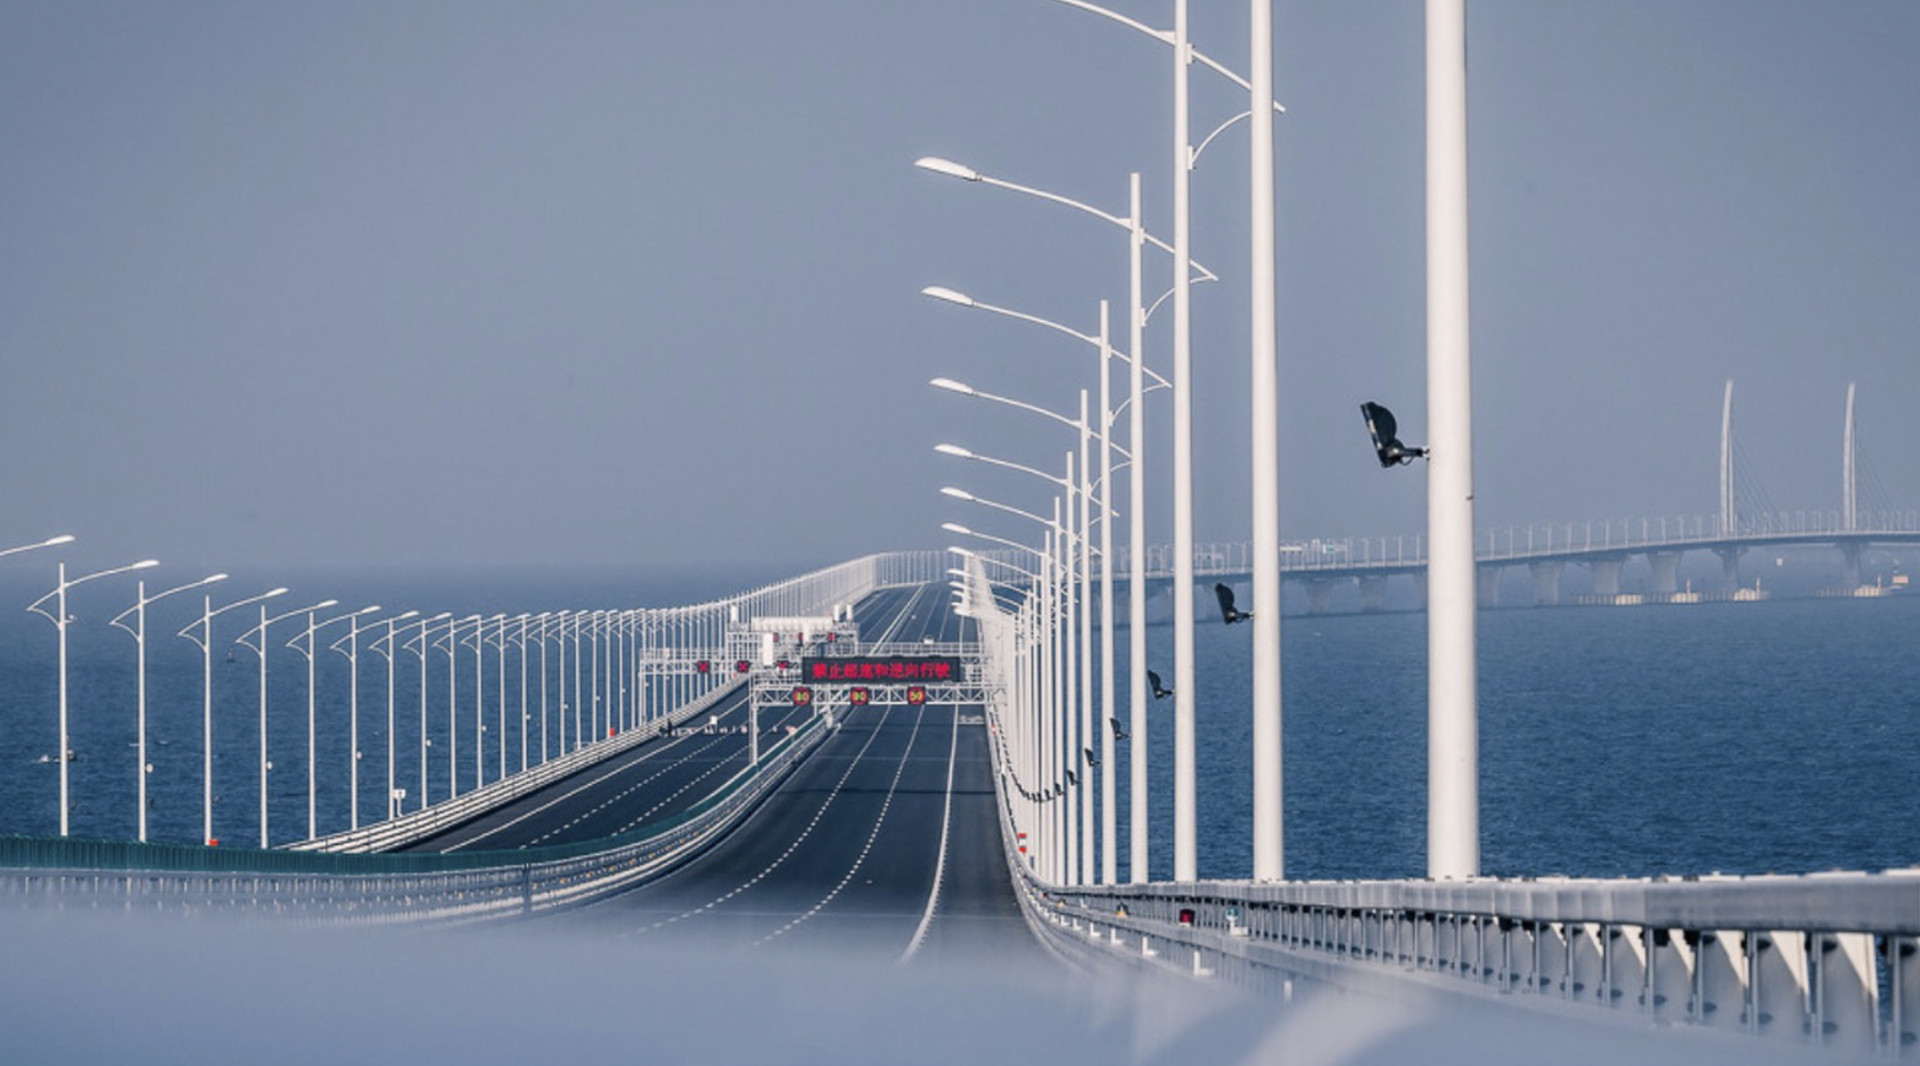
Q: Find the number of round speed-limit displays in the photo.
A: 3